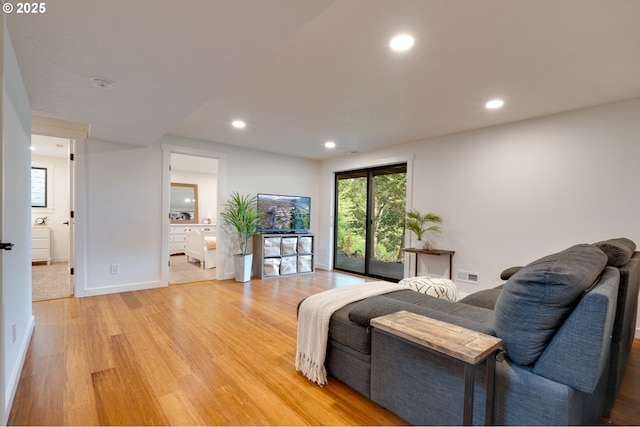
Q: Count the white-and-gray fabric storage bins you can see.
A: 6